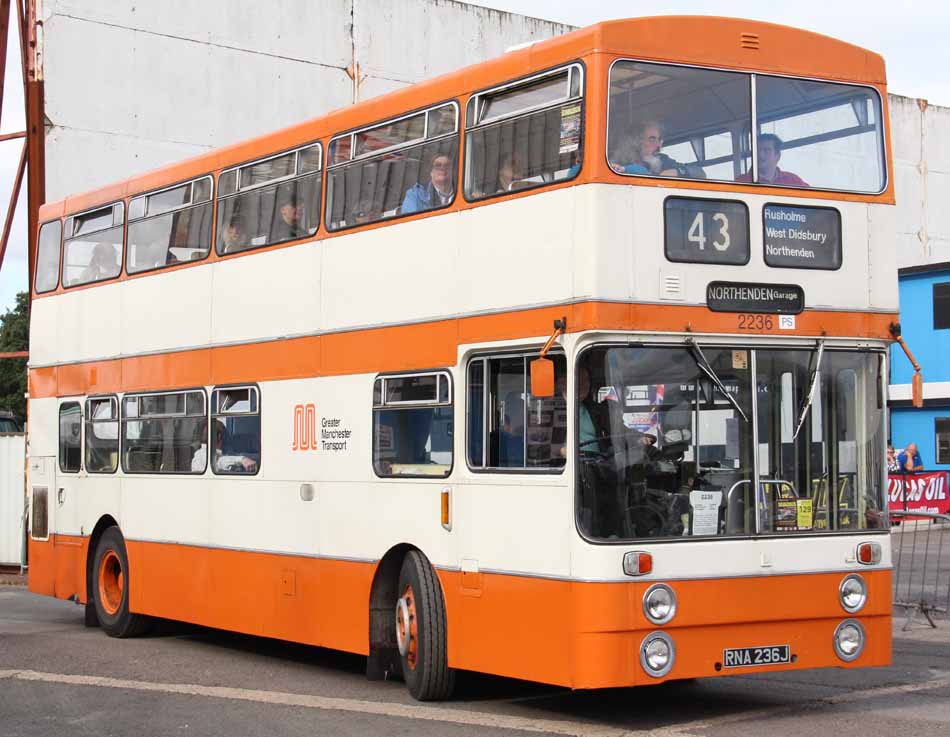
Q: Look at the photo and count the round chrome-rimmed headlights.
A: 4